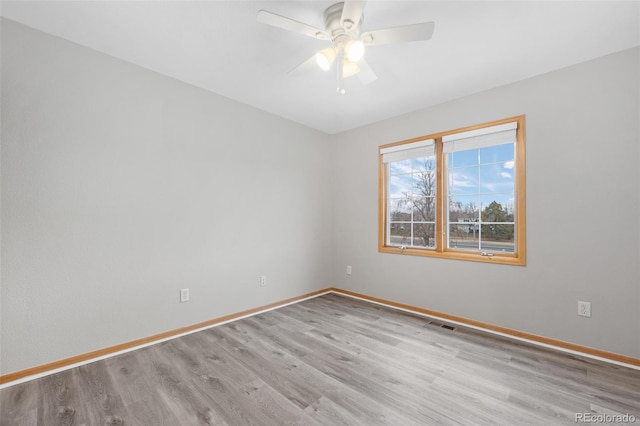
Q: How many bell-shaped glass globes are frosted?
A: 3